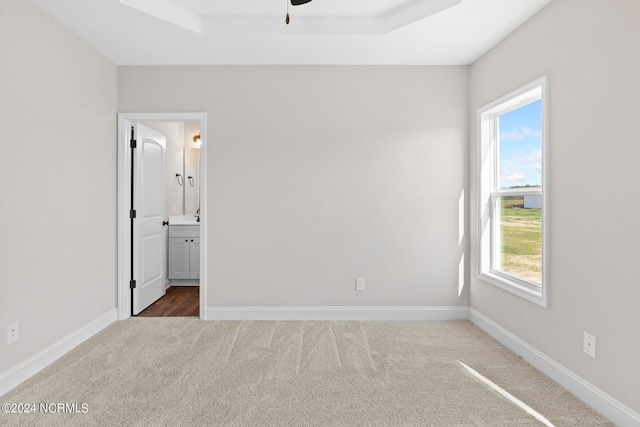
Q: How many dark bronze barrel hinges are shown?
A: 3